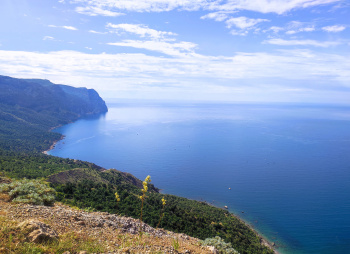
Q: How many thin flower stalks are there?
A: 3